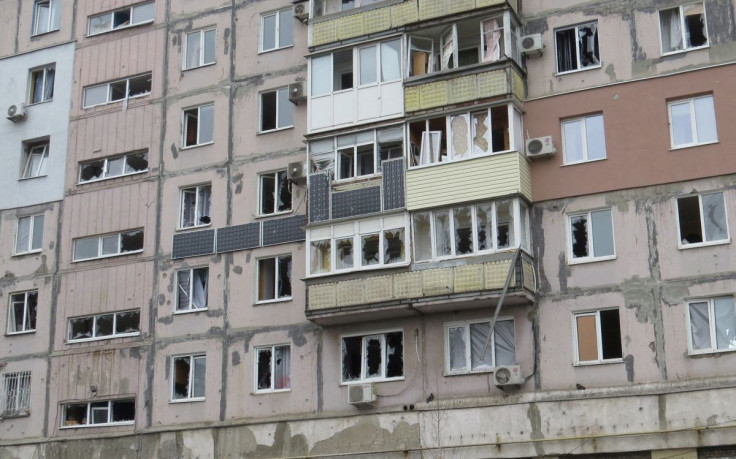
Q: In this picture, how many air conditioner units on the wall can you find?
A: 8